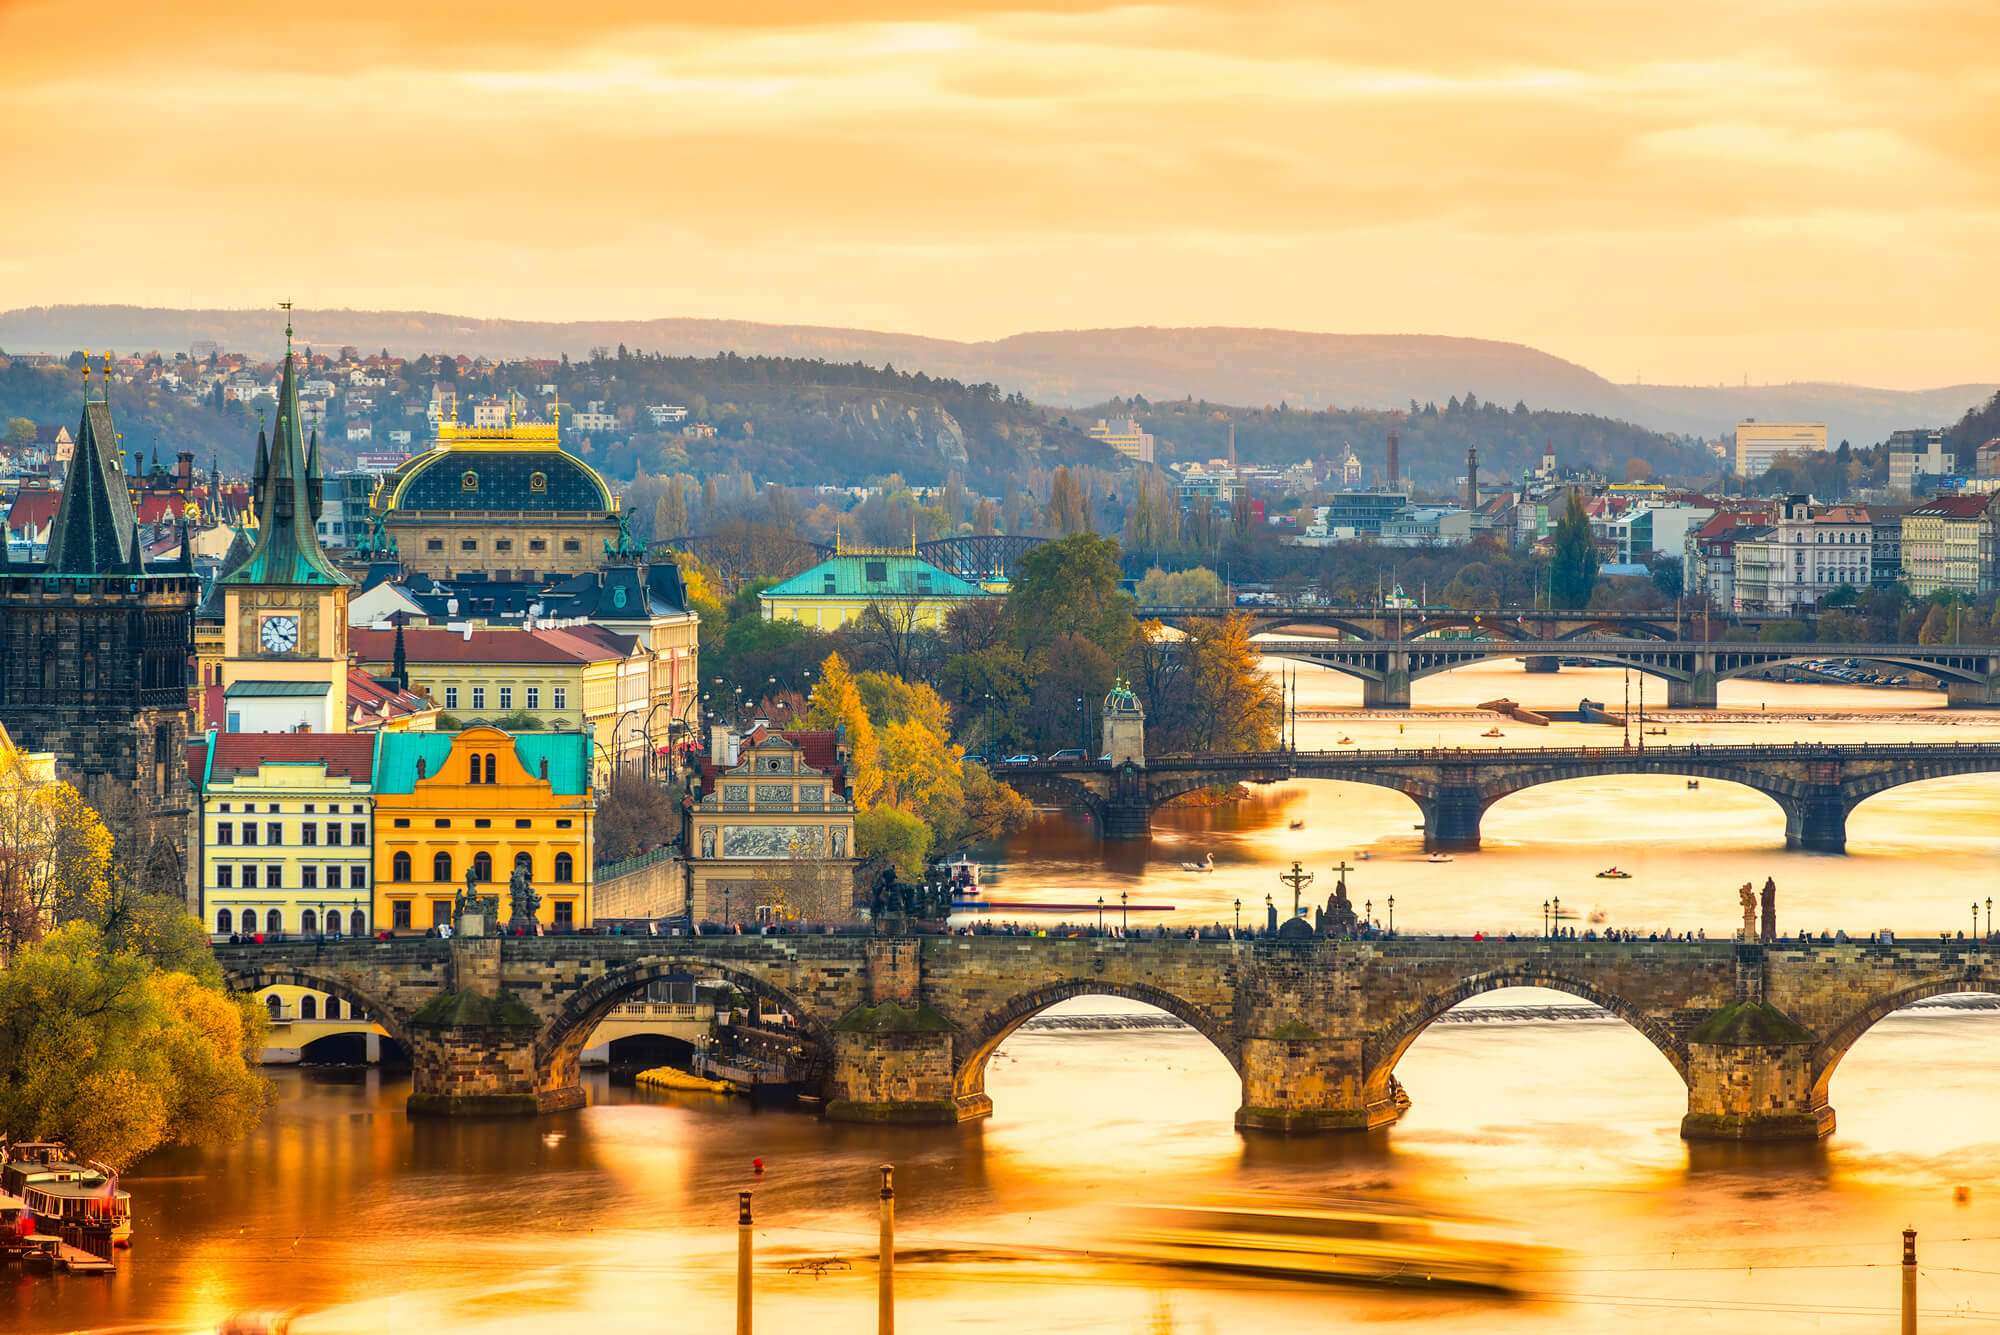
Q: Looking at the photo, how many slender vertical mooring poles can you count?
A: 3